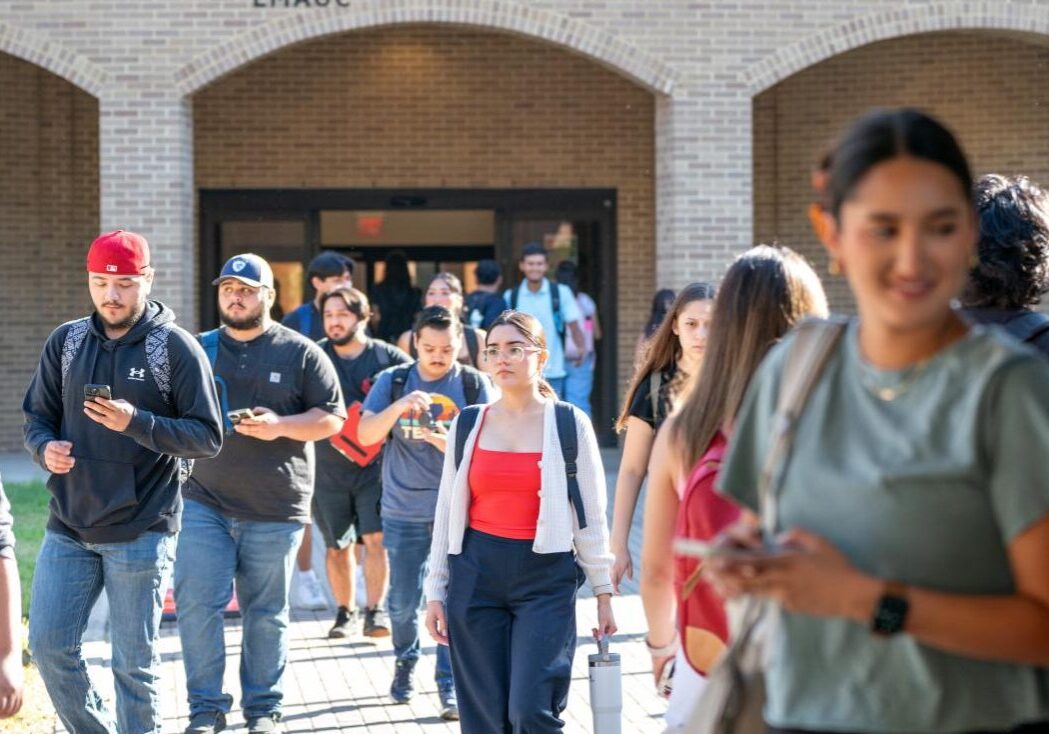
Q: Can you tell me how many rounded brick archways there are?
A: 3